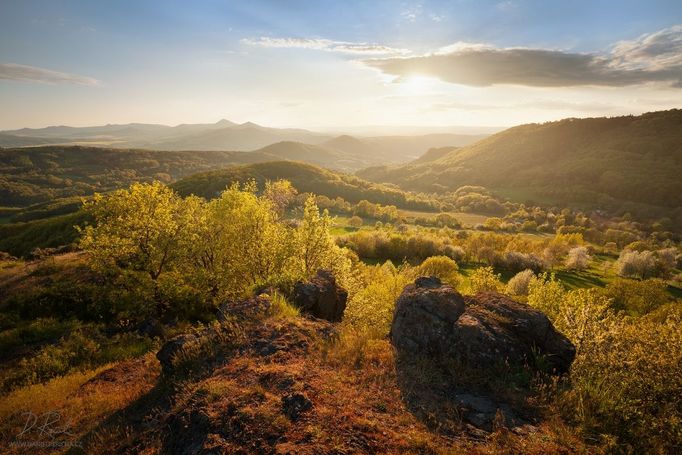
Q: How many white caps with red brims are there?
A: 0